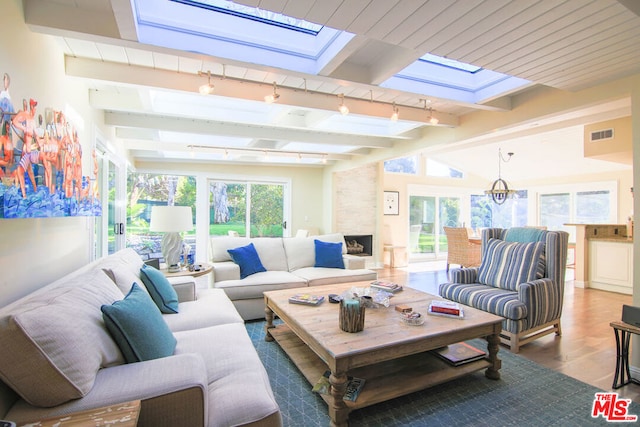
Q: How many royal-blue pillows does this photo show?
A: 2